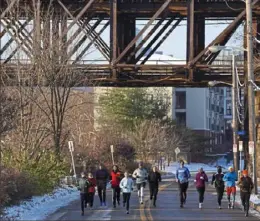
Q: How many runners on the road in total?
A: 12